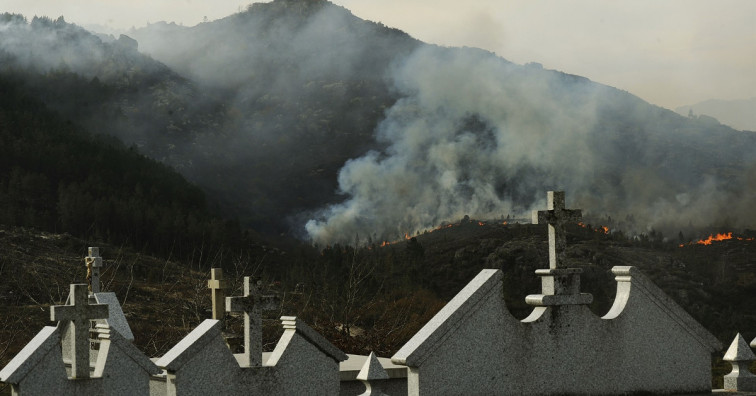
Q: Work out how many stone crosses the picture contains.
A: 5